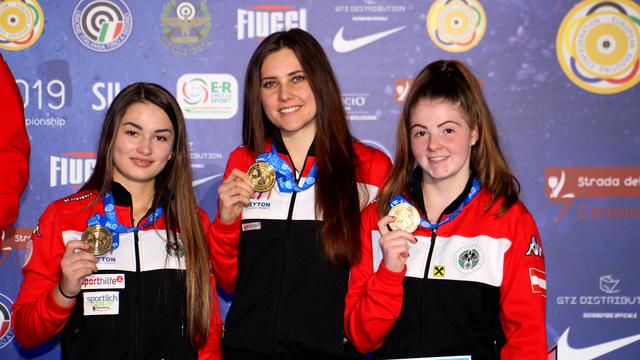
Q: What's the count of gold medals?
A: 3